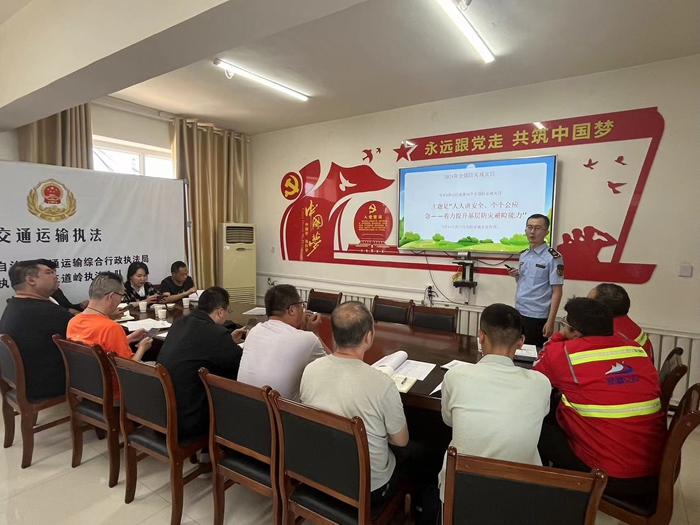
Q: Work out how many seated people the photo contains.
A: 11